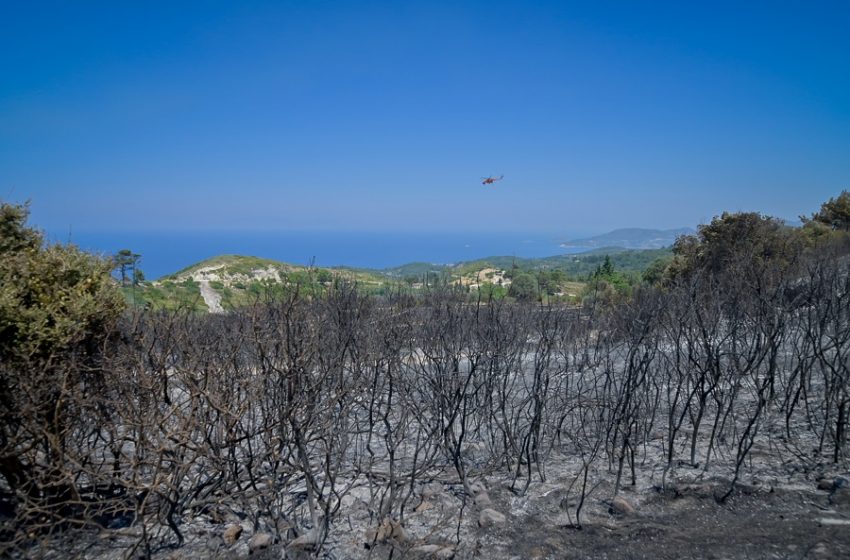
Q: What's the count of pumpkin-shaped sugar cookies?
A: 0